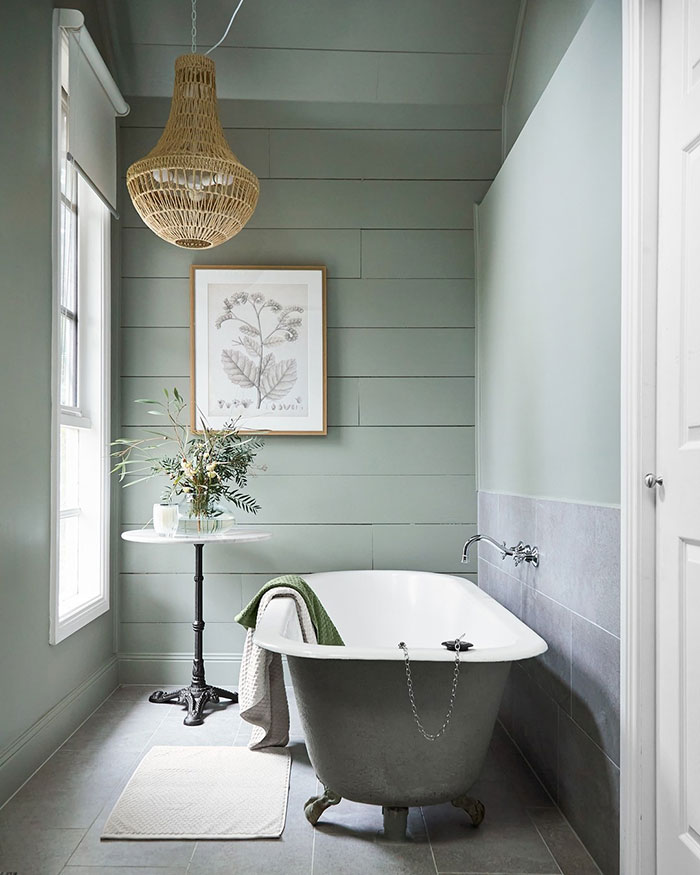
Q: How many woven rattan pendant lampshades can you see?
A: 1